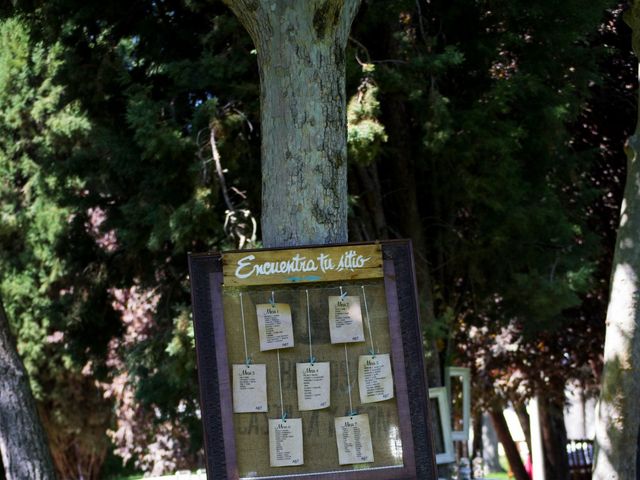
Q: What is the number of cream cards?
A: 7